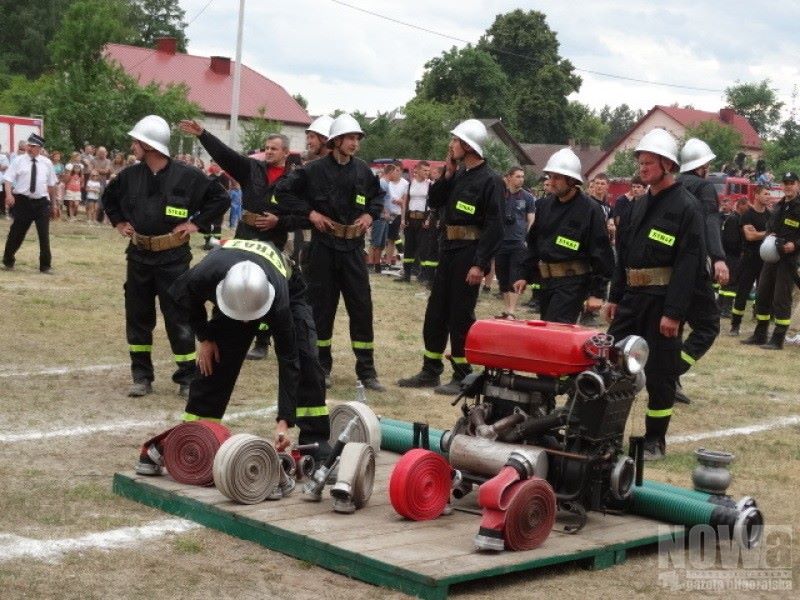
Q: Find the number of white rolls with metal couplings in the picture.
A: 3